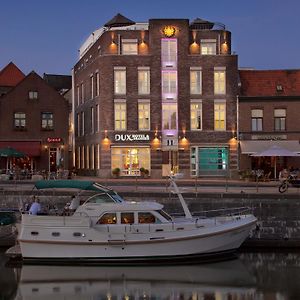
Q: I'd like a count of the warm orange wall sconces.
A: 8